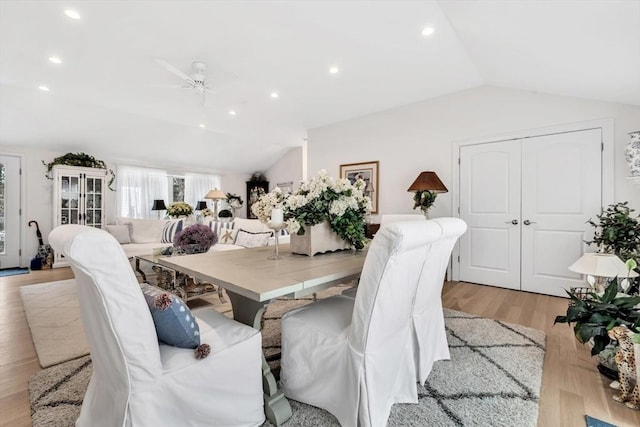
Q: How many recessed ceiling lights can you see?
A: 8